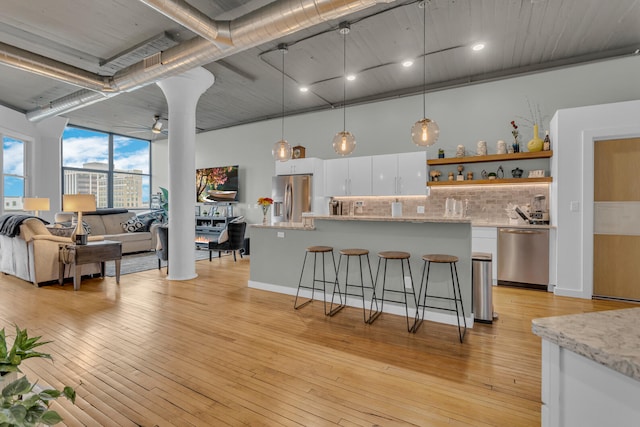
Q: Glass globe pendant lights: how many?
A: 3